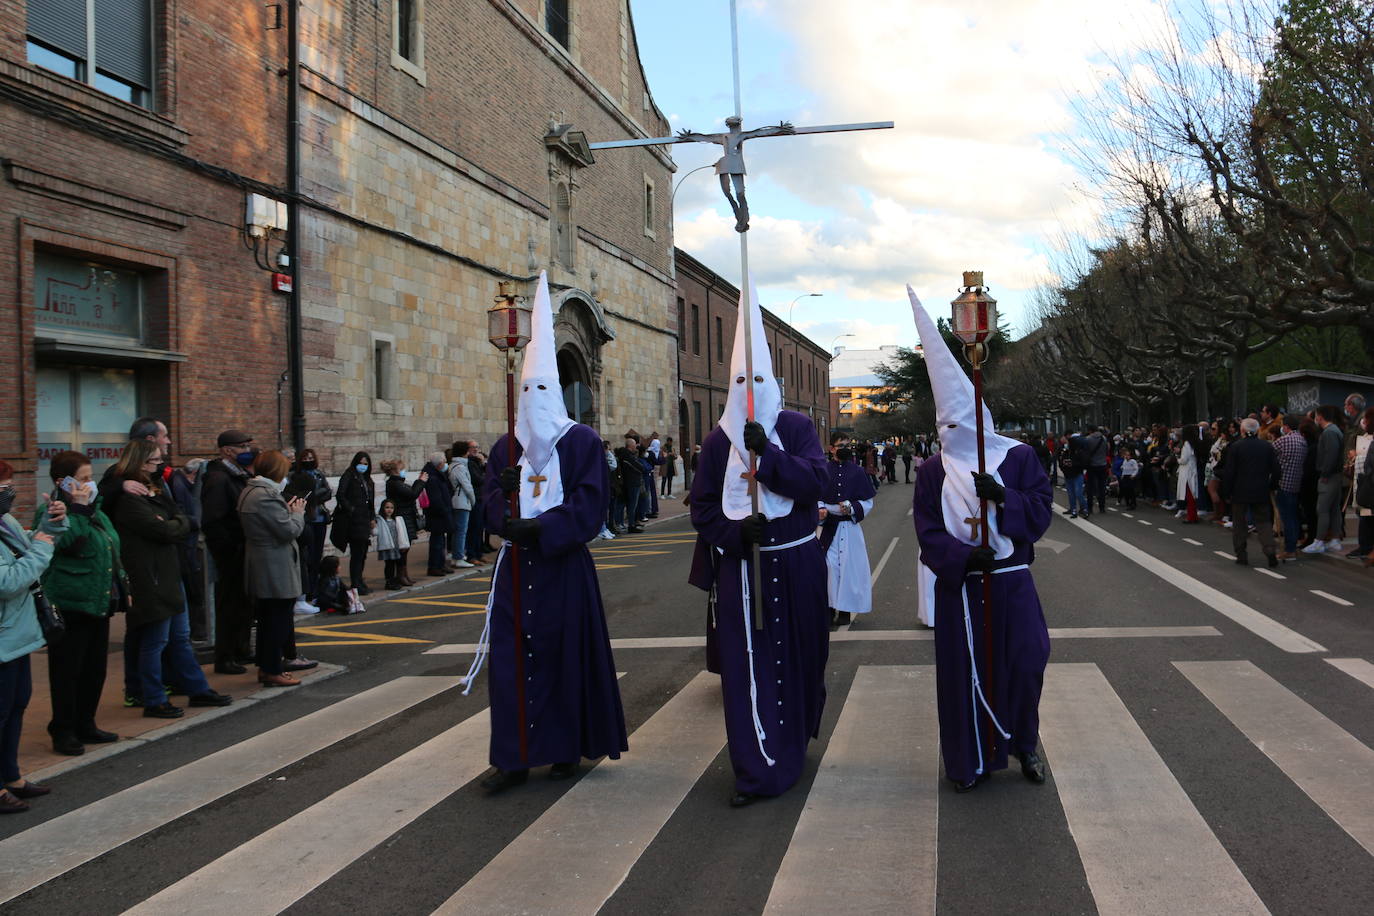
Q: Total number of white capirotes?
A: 3